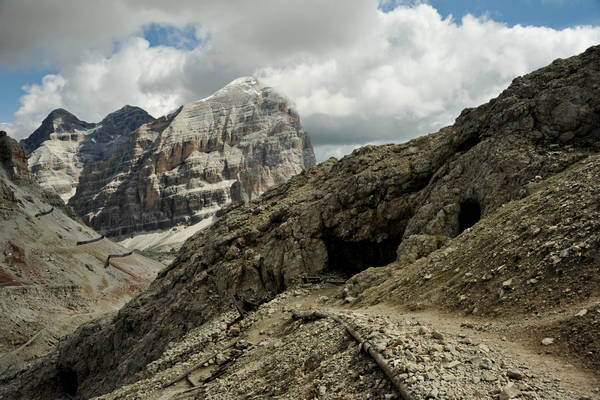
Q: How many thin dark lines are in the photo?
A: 3